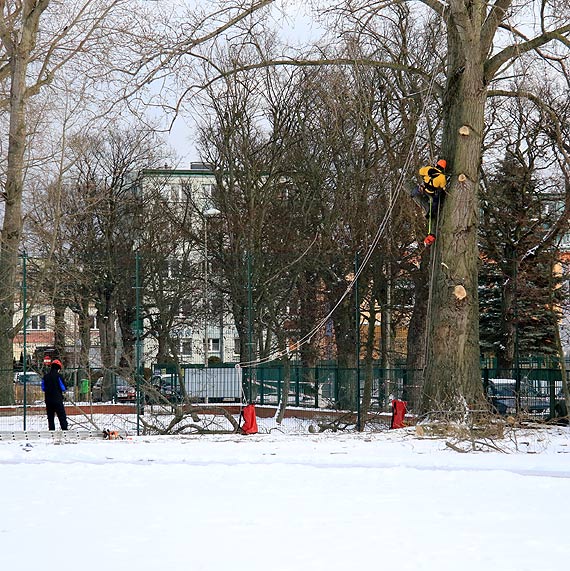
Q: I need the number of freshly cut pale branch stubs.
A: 3